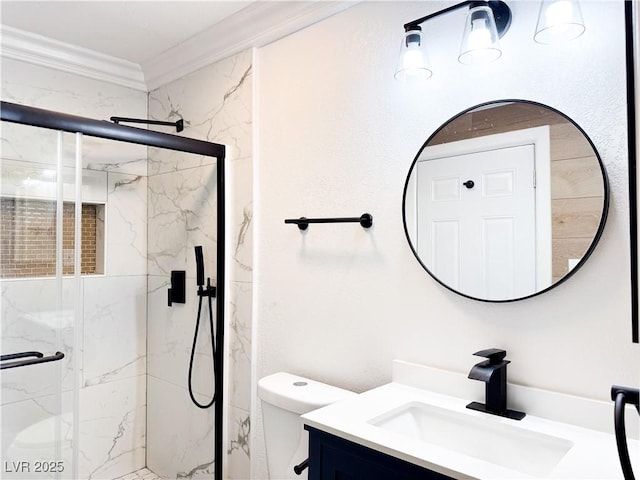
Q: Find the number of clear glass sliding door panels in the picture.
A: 2